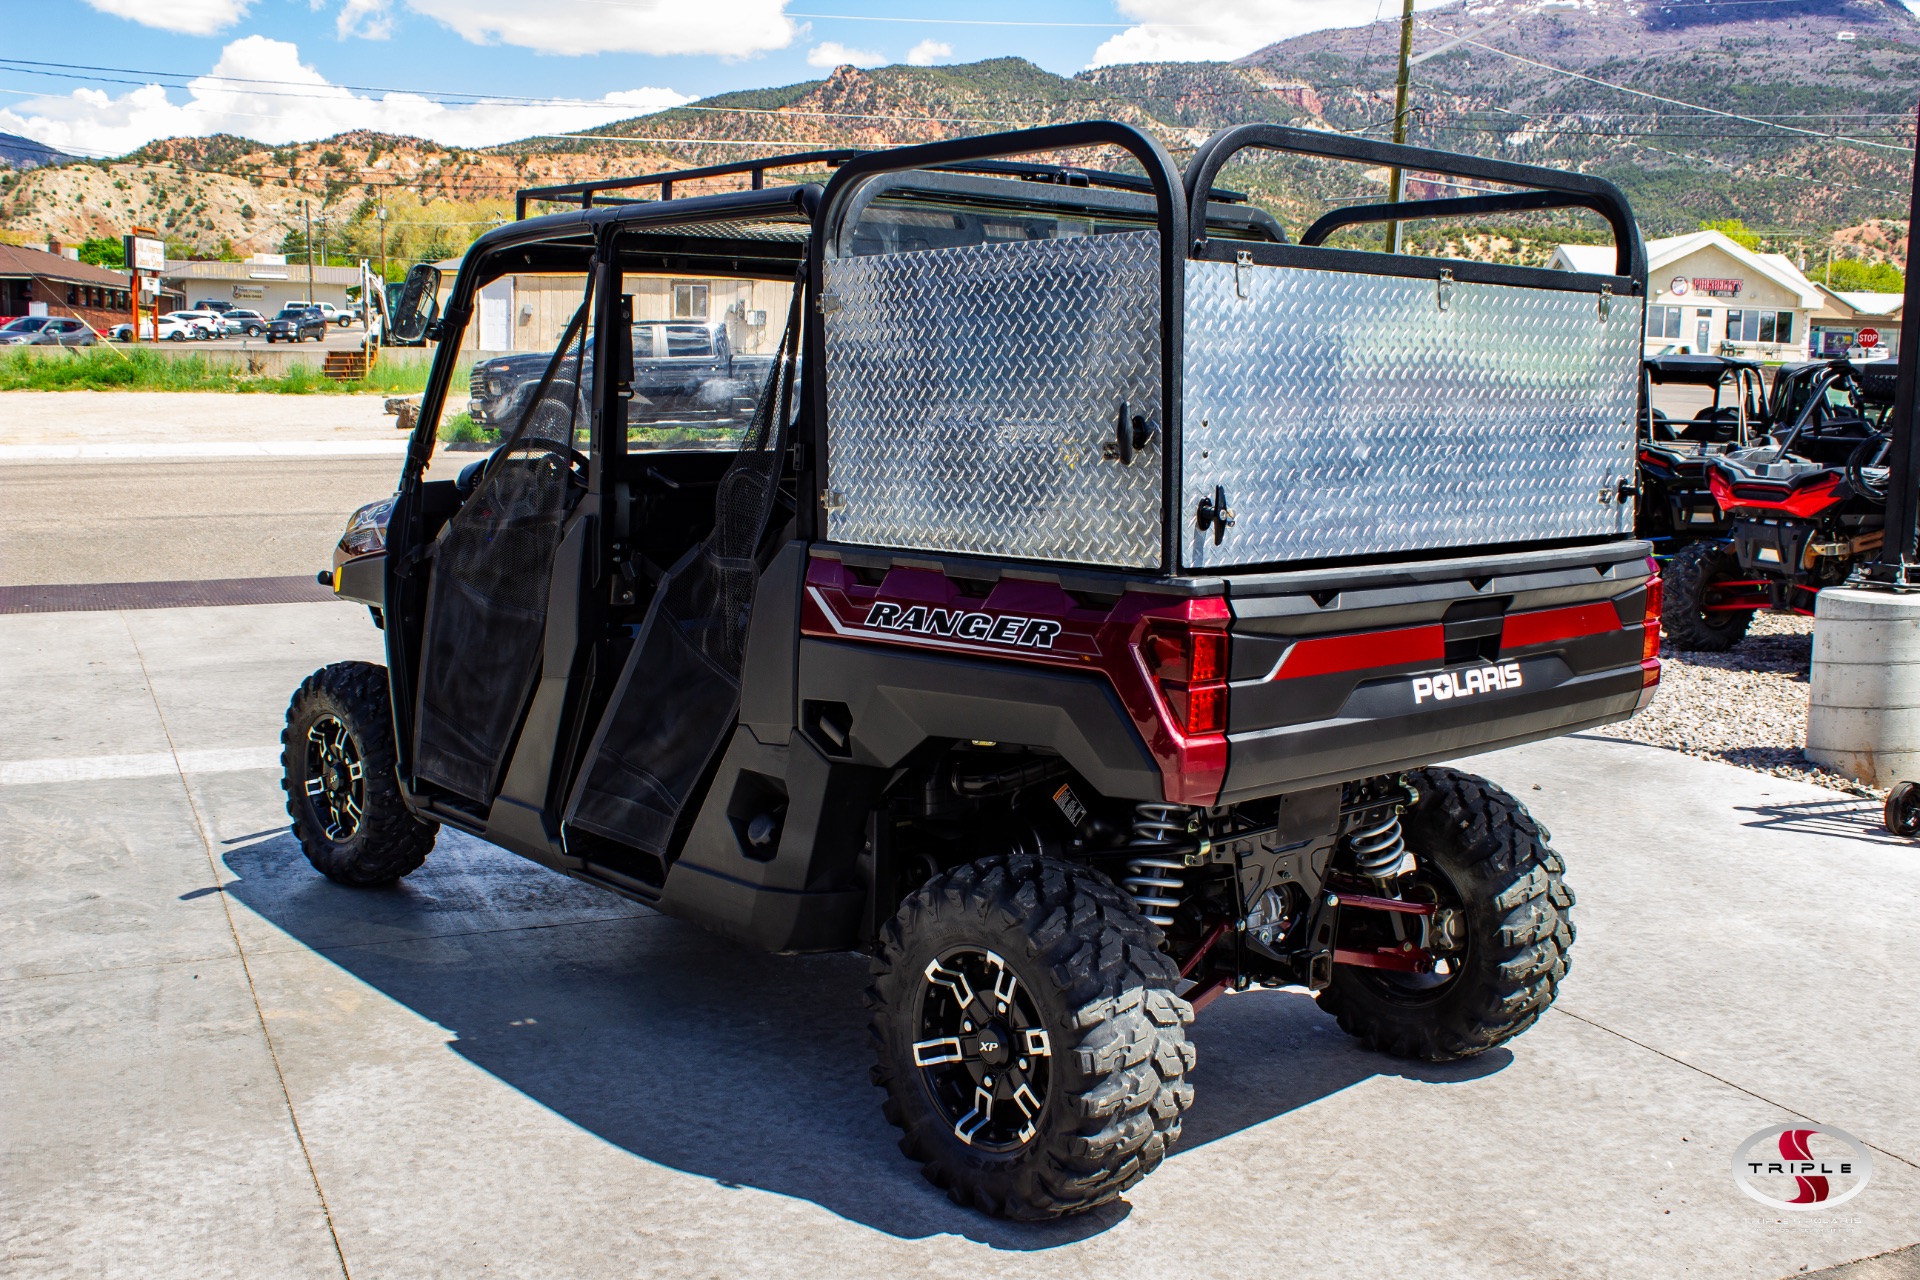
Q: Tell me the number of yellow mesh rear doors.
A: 0